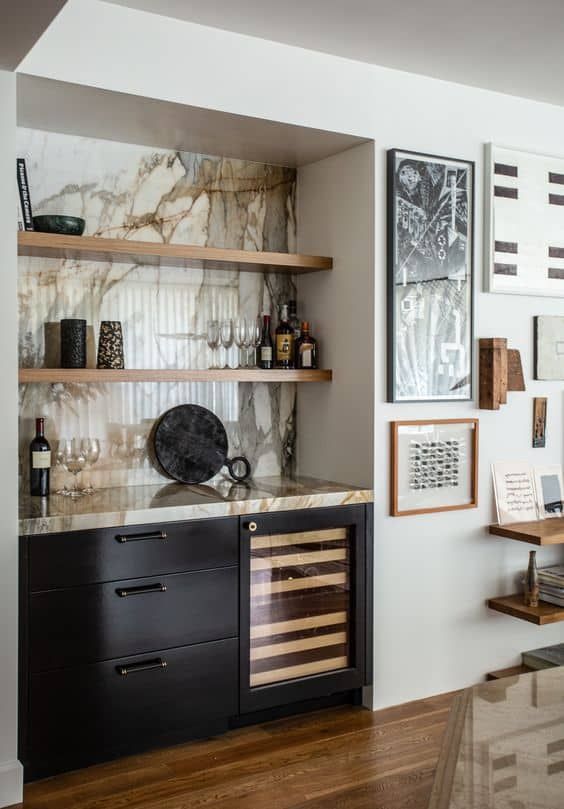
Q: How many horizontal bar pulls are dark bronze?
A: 3